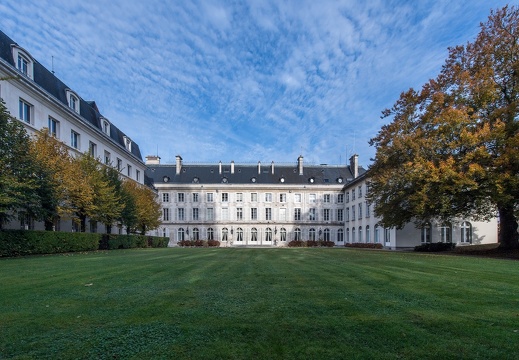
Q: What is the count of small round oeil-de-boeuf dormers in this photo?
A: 7